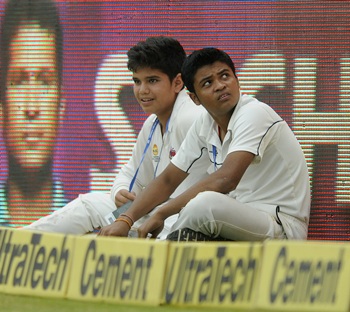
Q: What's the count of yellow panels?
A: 4